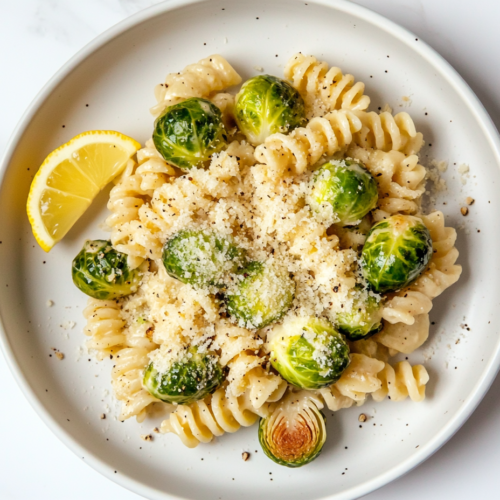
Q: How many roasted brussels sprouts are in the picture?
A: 11